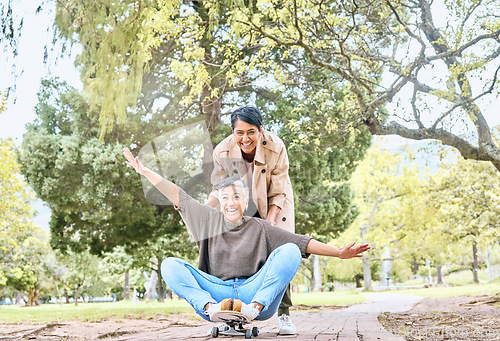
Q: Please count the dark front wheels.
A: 2